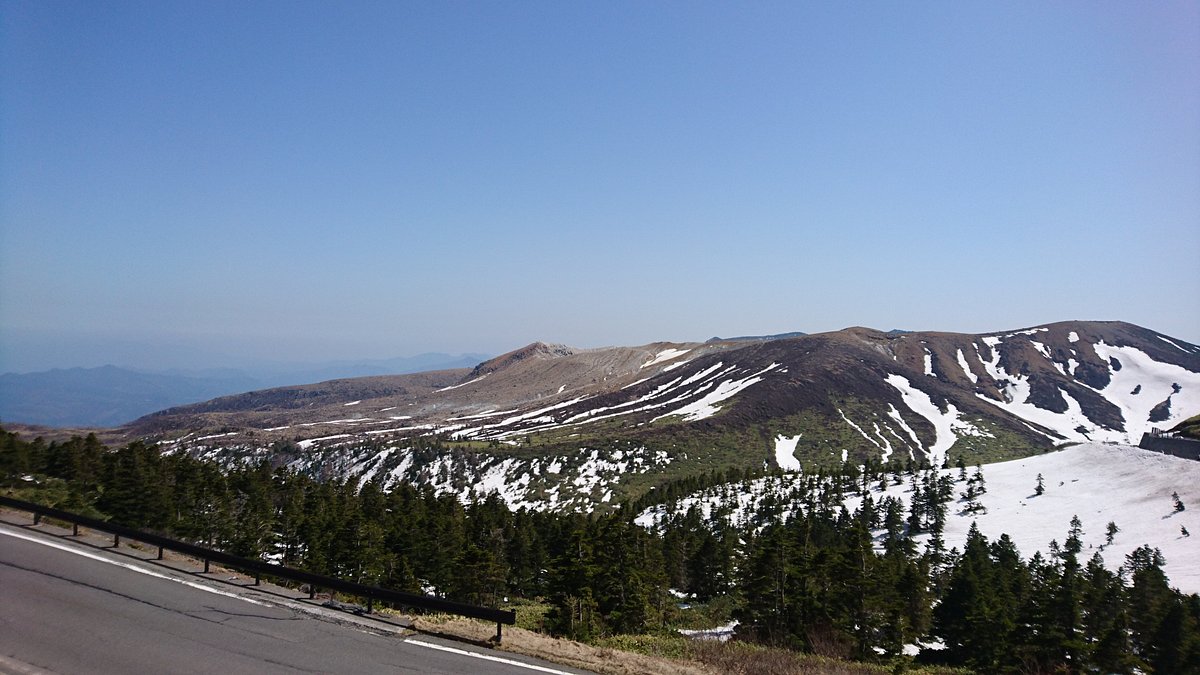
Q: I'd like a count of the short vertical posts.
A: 9